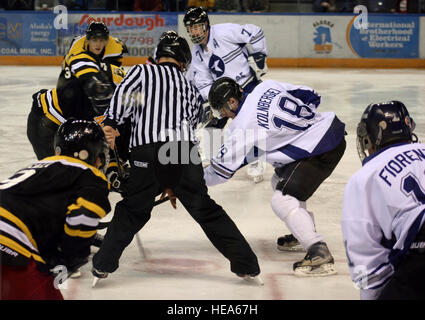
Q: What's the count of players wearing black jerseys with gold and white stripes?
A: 3